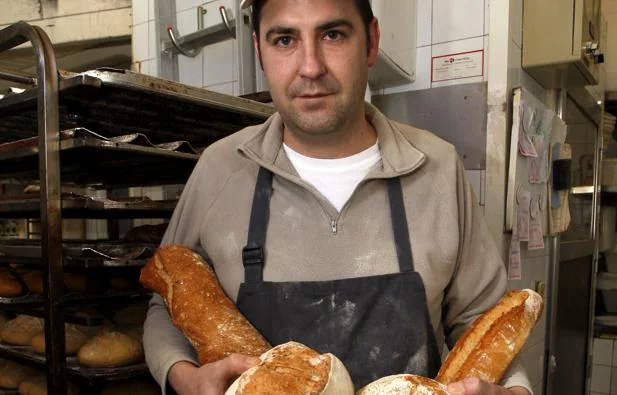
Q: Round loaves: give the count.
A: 2